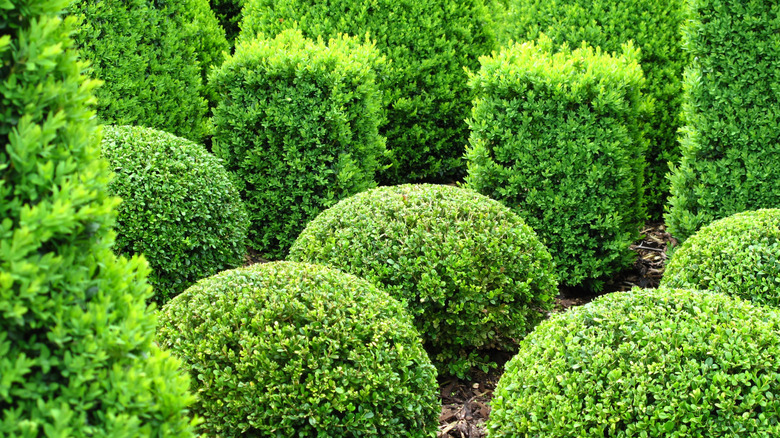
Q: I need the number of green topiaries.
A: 12